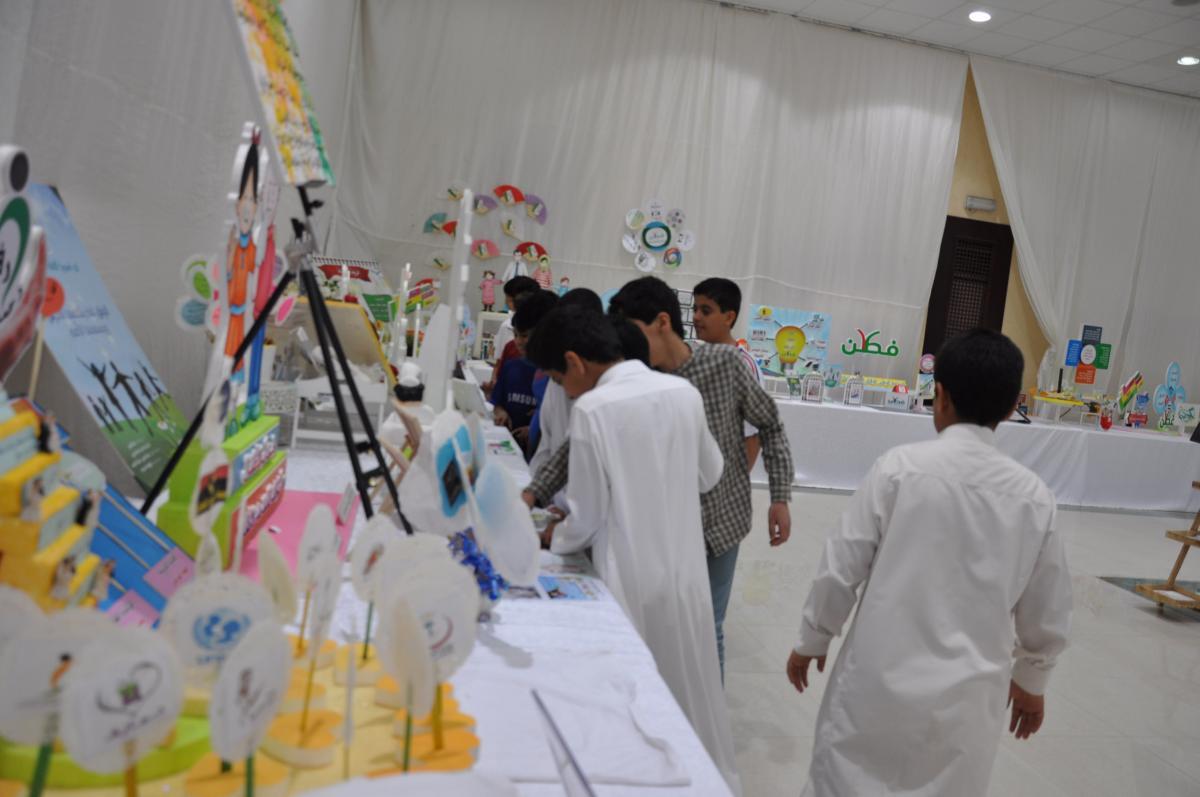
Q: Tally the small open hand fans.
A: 10